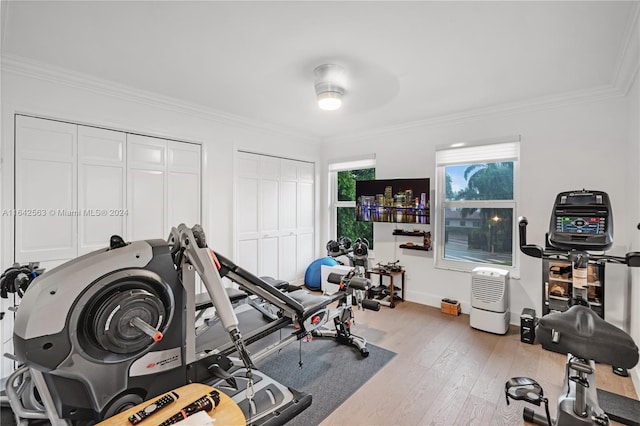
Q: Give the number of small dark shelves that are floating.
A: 2